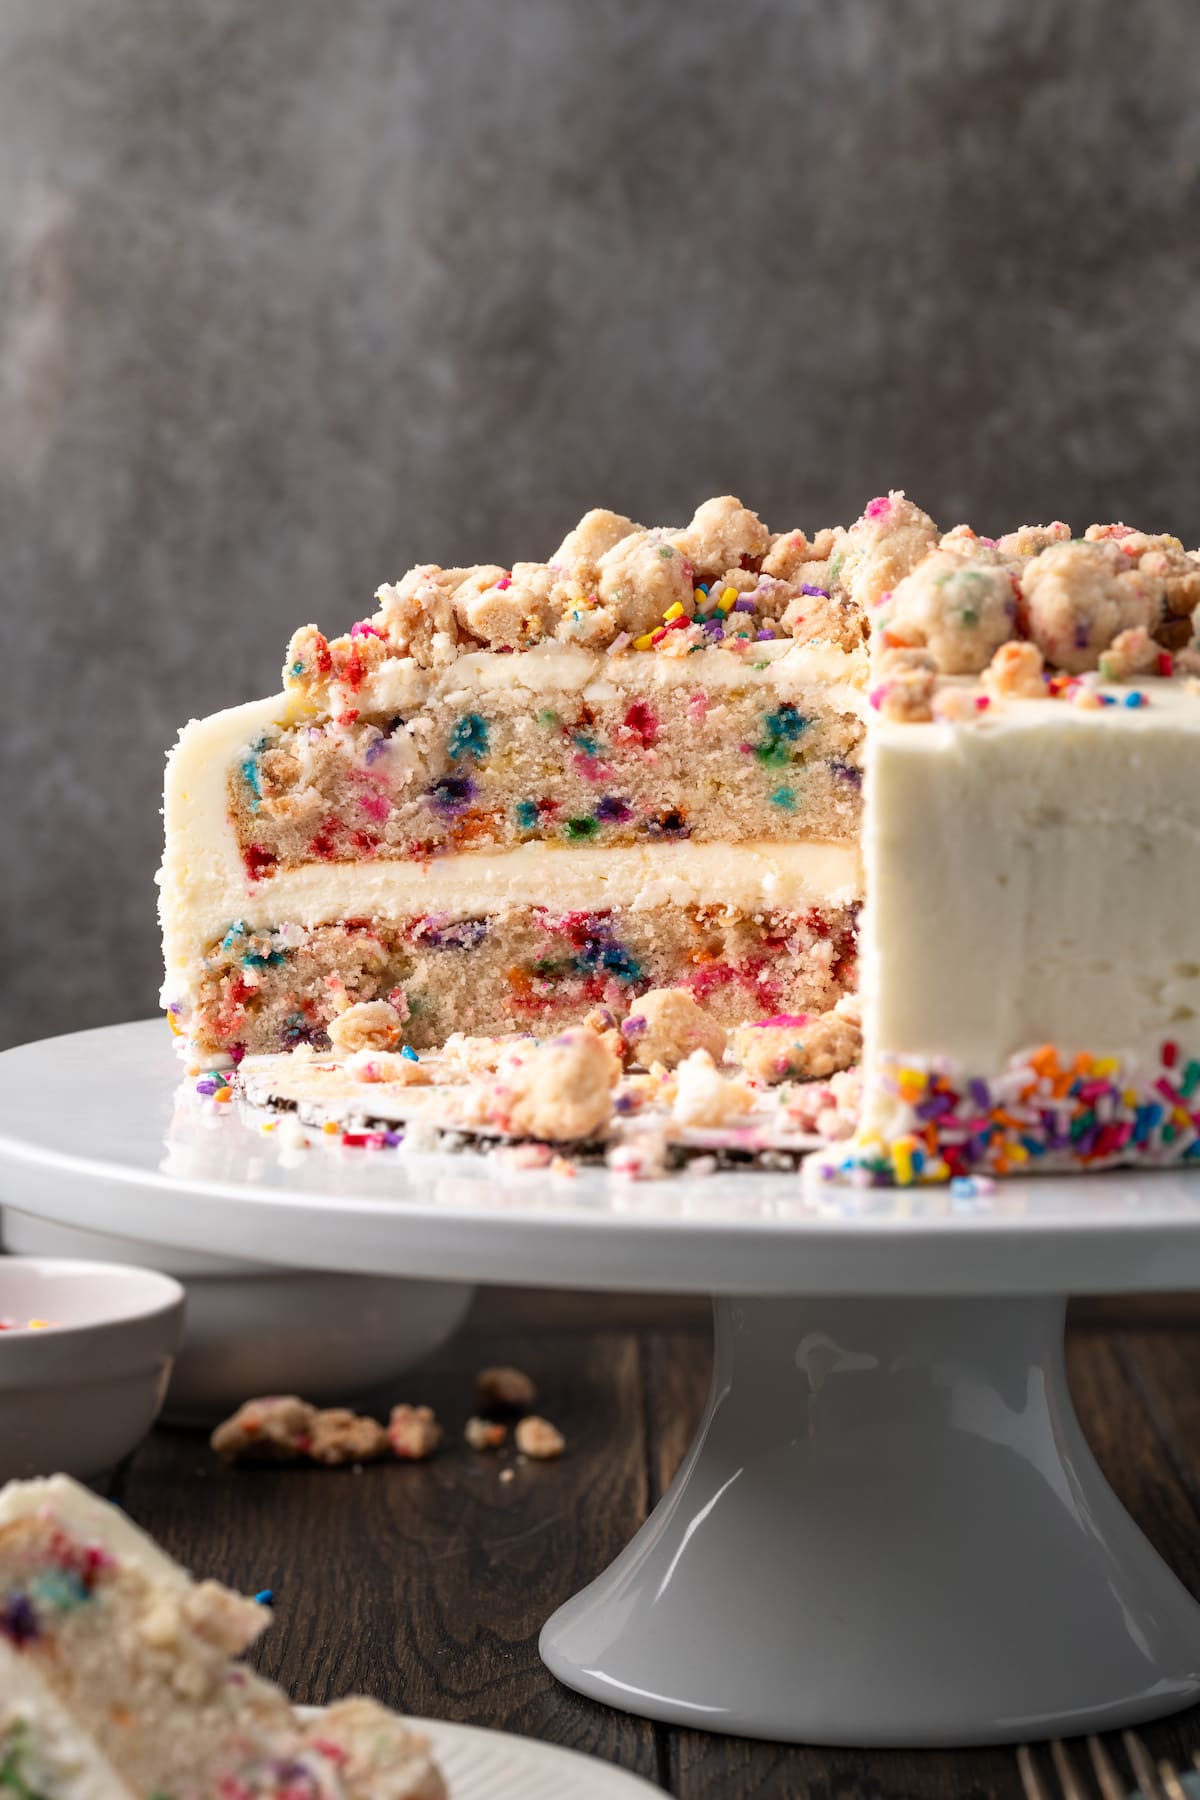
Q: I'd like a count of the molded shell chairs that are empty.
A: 0